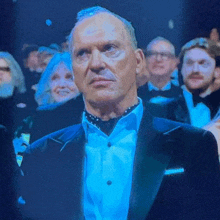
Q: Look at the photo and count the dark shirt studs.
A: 2